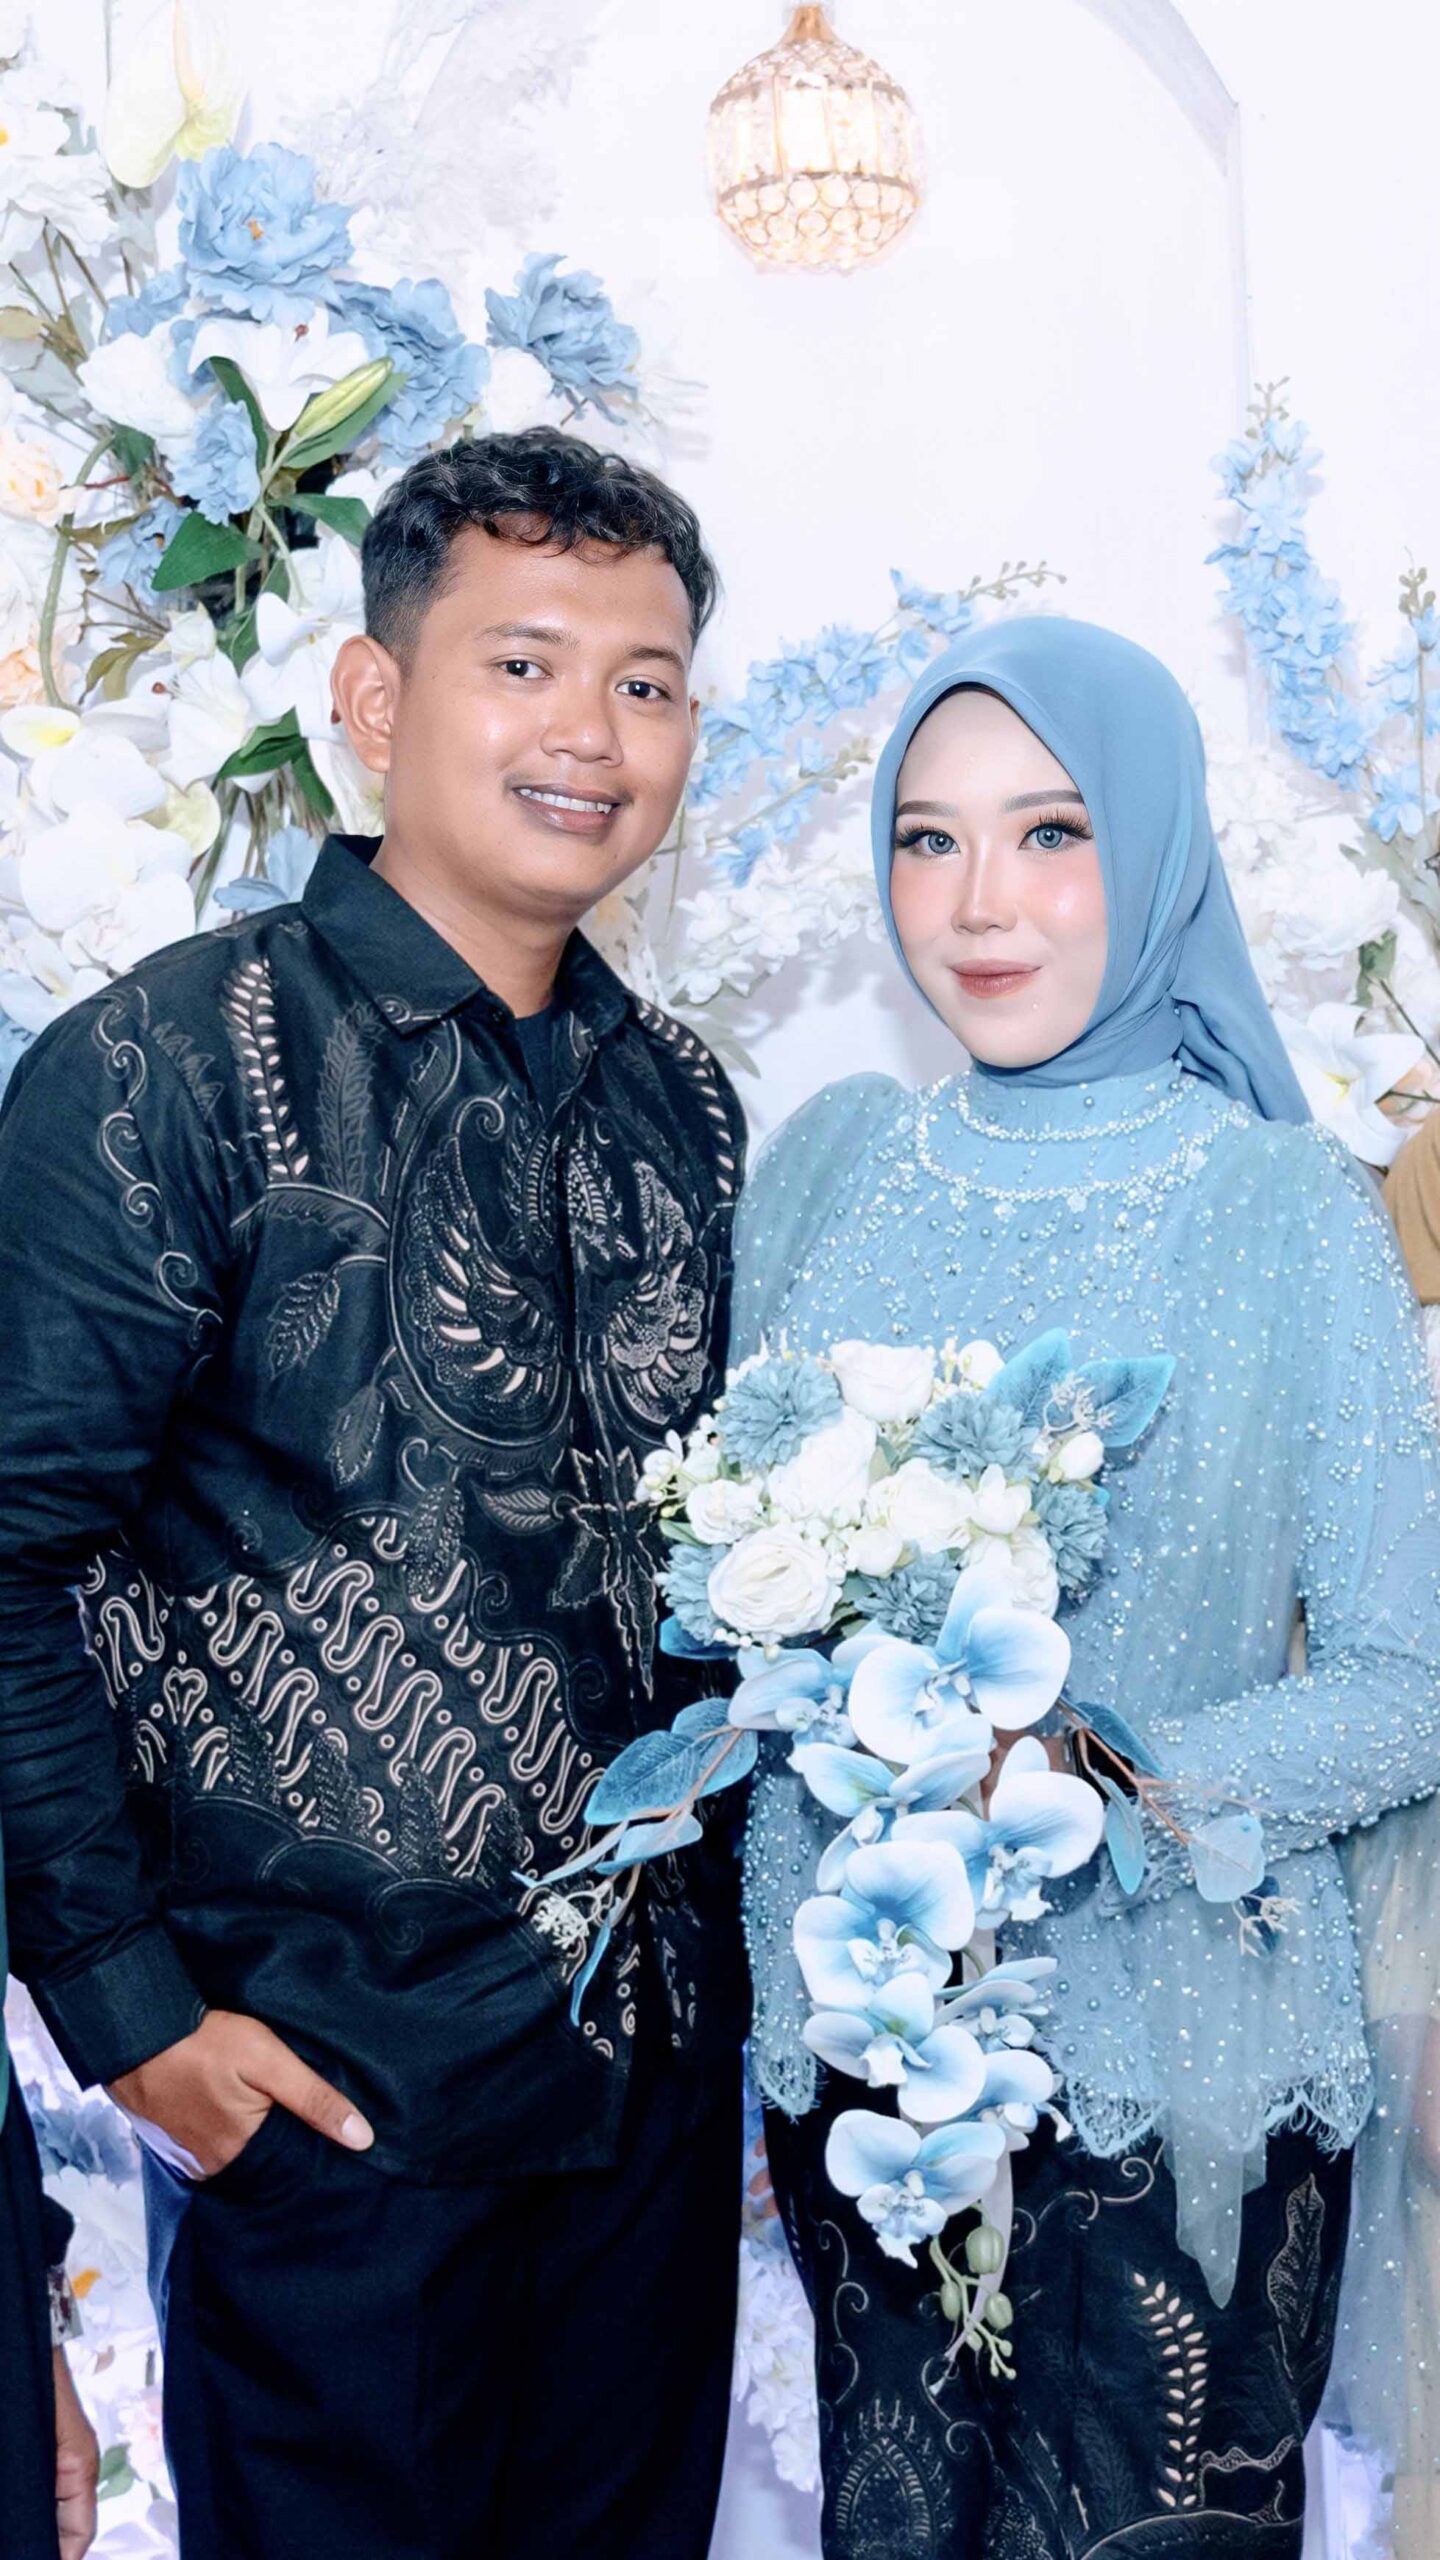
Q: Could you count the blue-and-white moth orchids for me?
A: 9